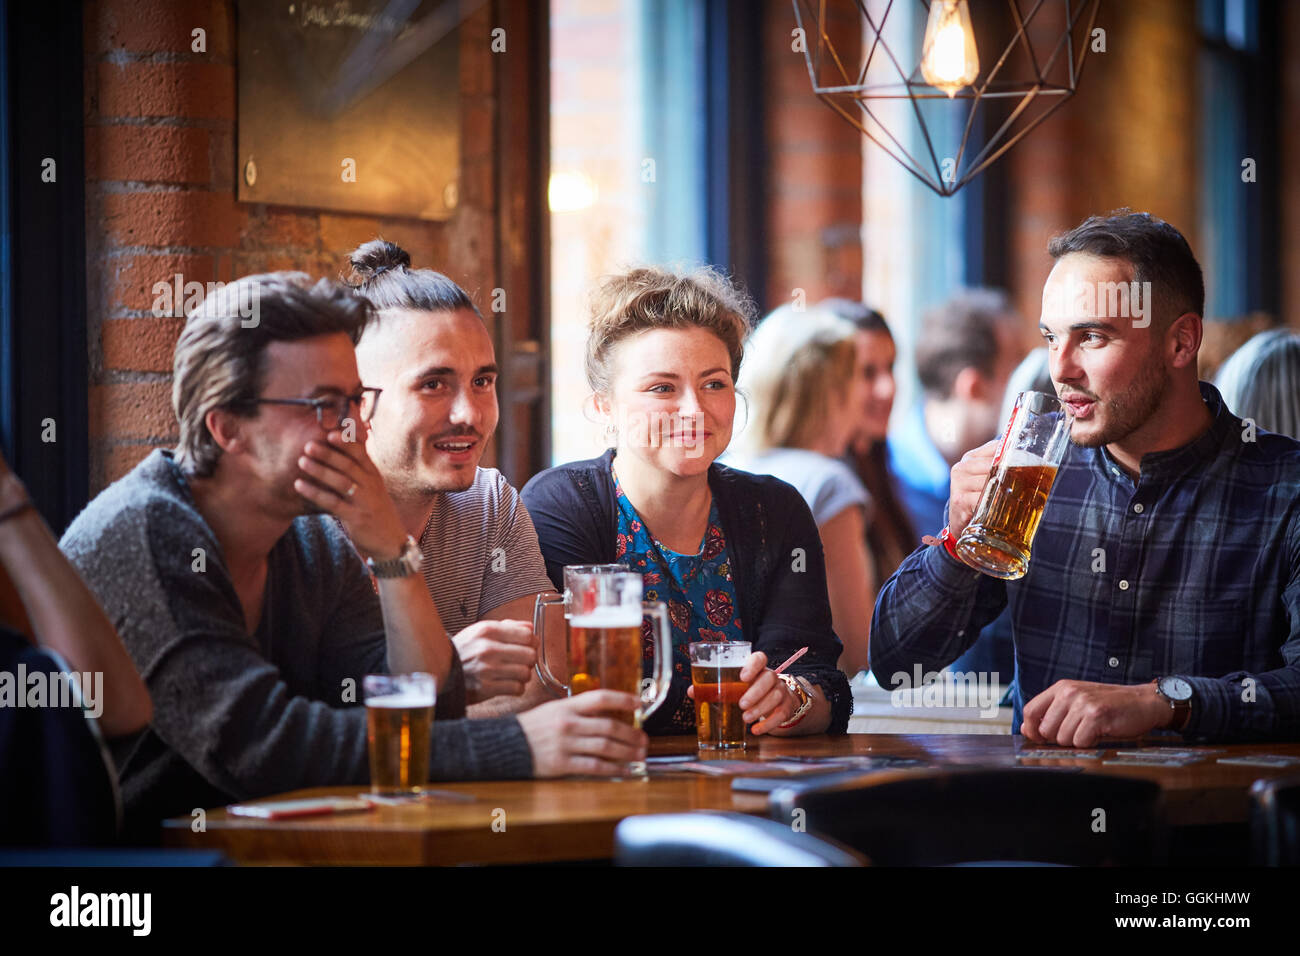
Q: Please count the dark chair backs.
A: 3